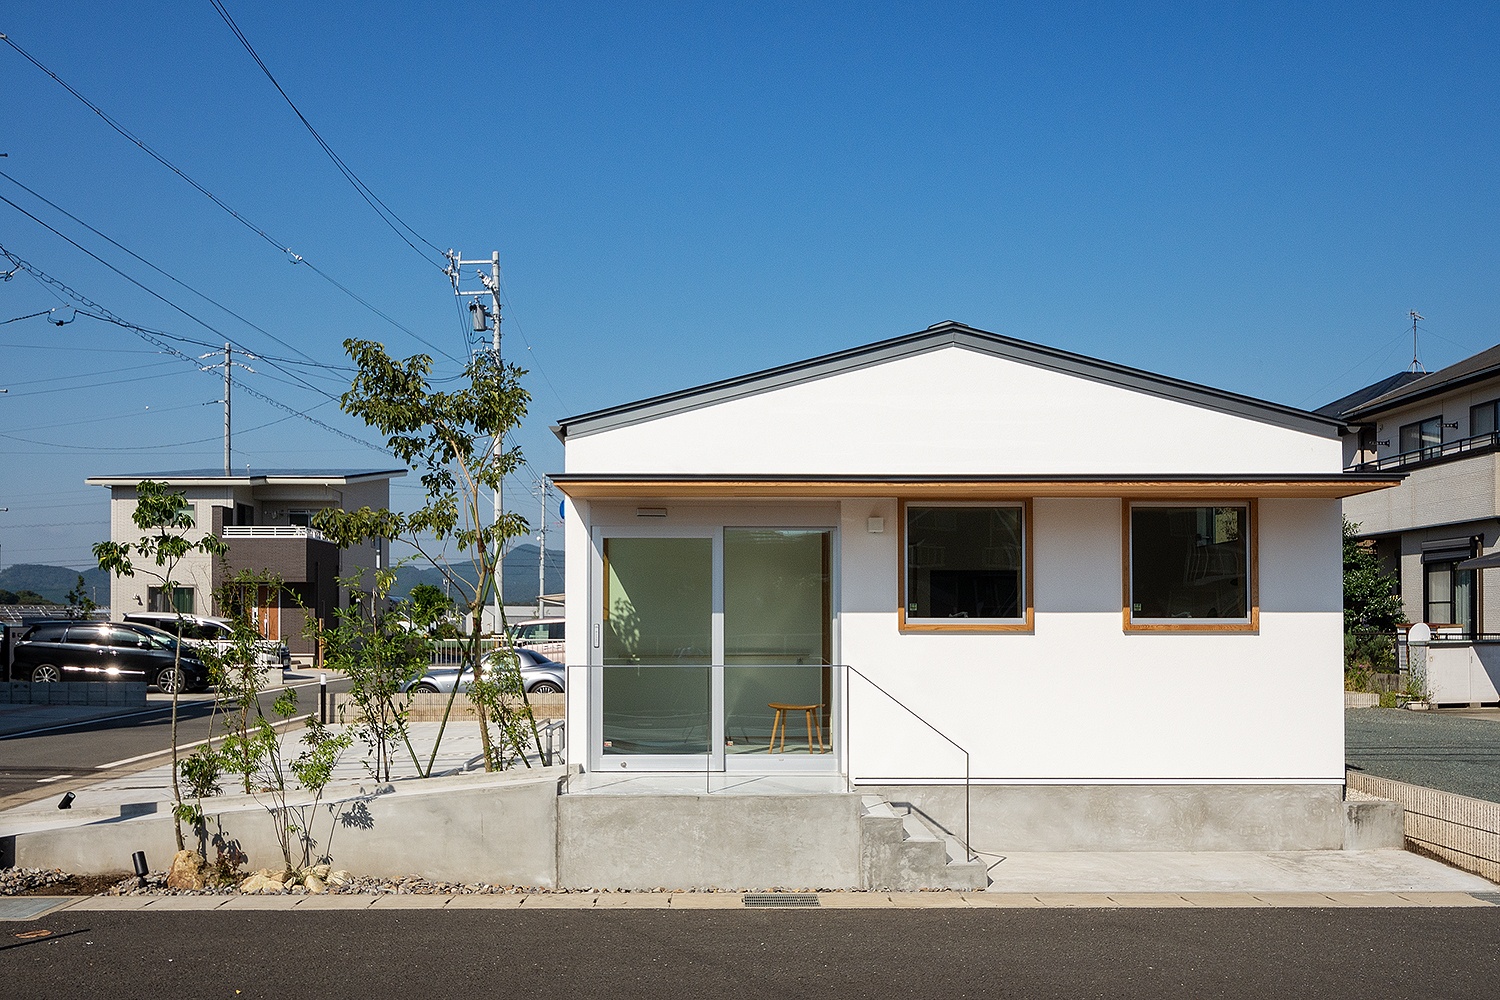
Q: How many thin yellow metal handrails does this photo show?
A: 0